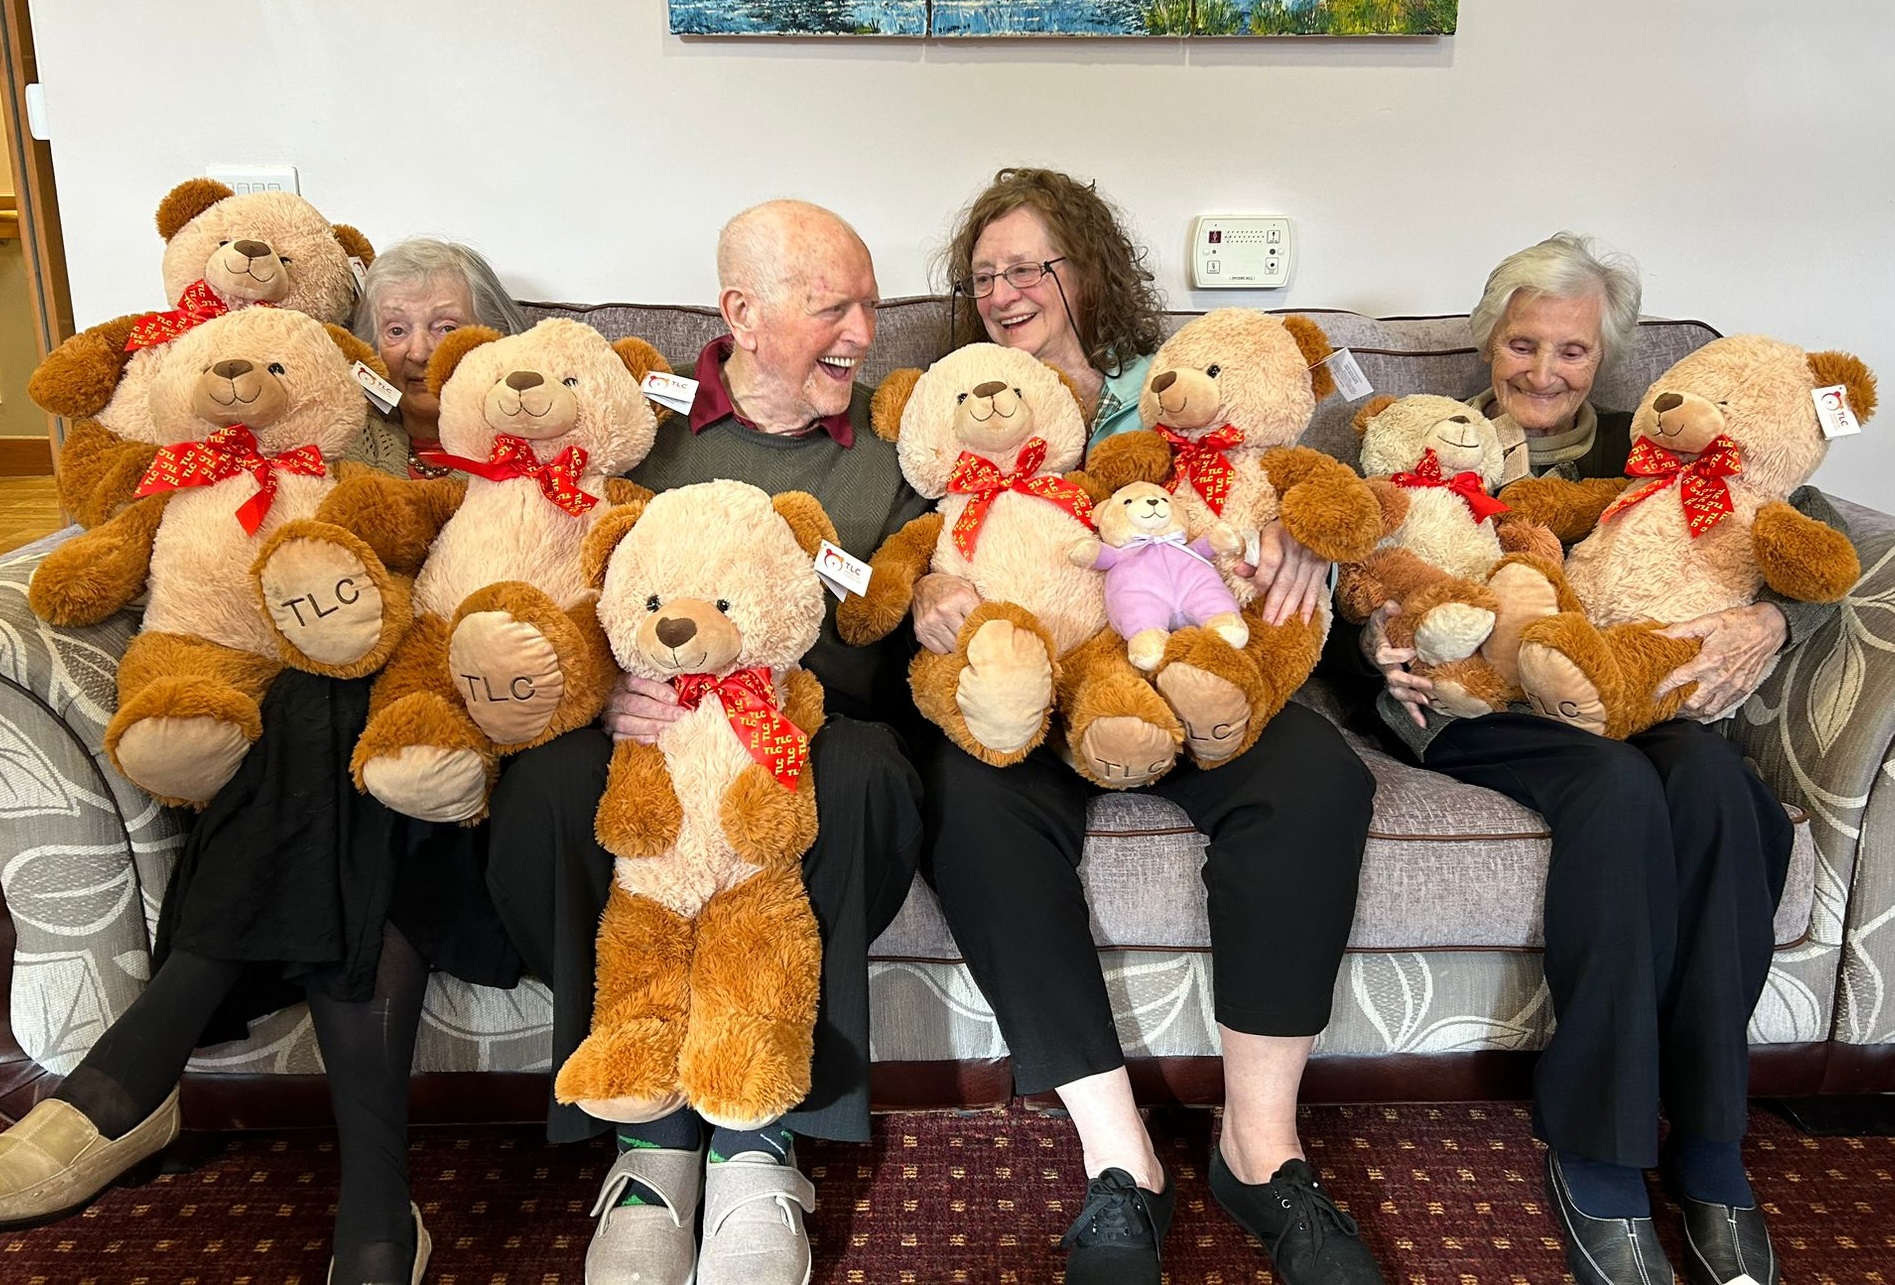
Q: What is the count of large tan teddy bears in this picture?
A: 7